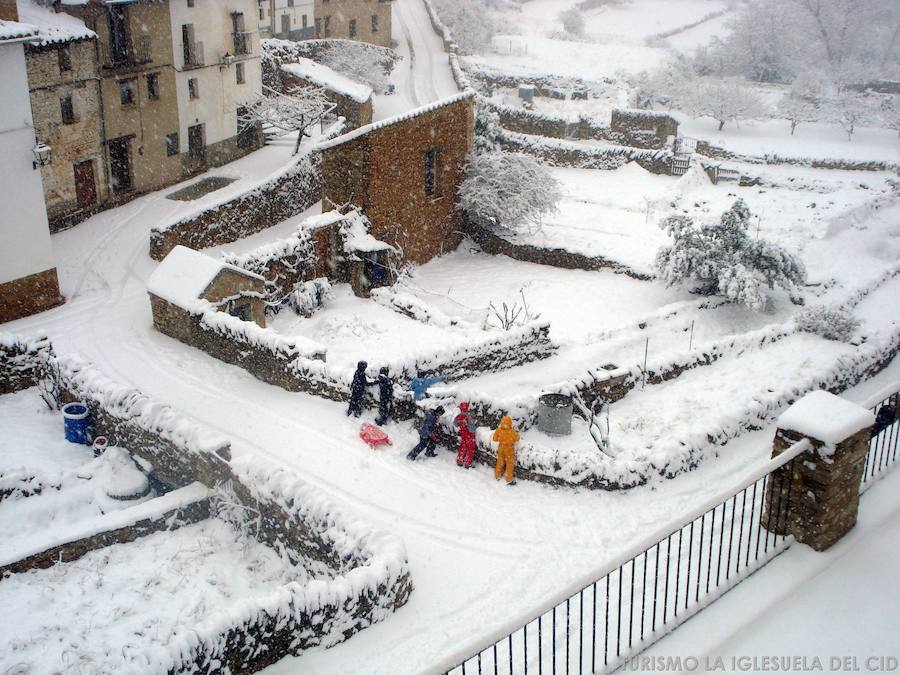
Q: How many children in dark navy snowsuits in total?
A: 3